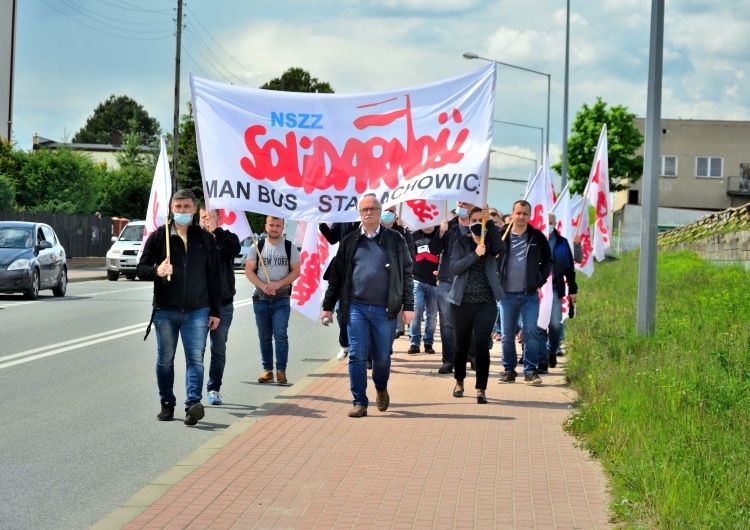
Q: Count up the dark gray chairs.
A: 0